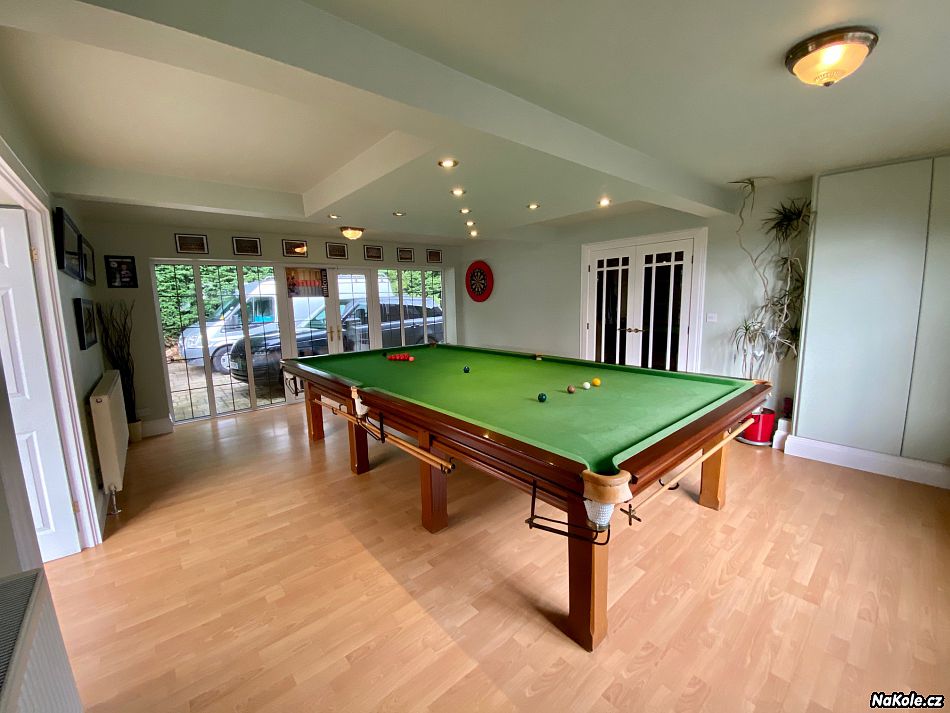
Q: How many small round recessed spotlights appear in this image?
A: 9